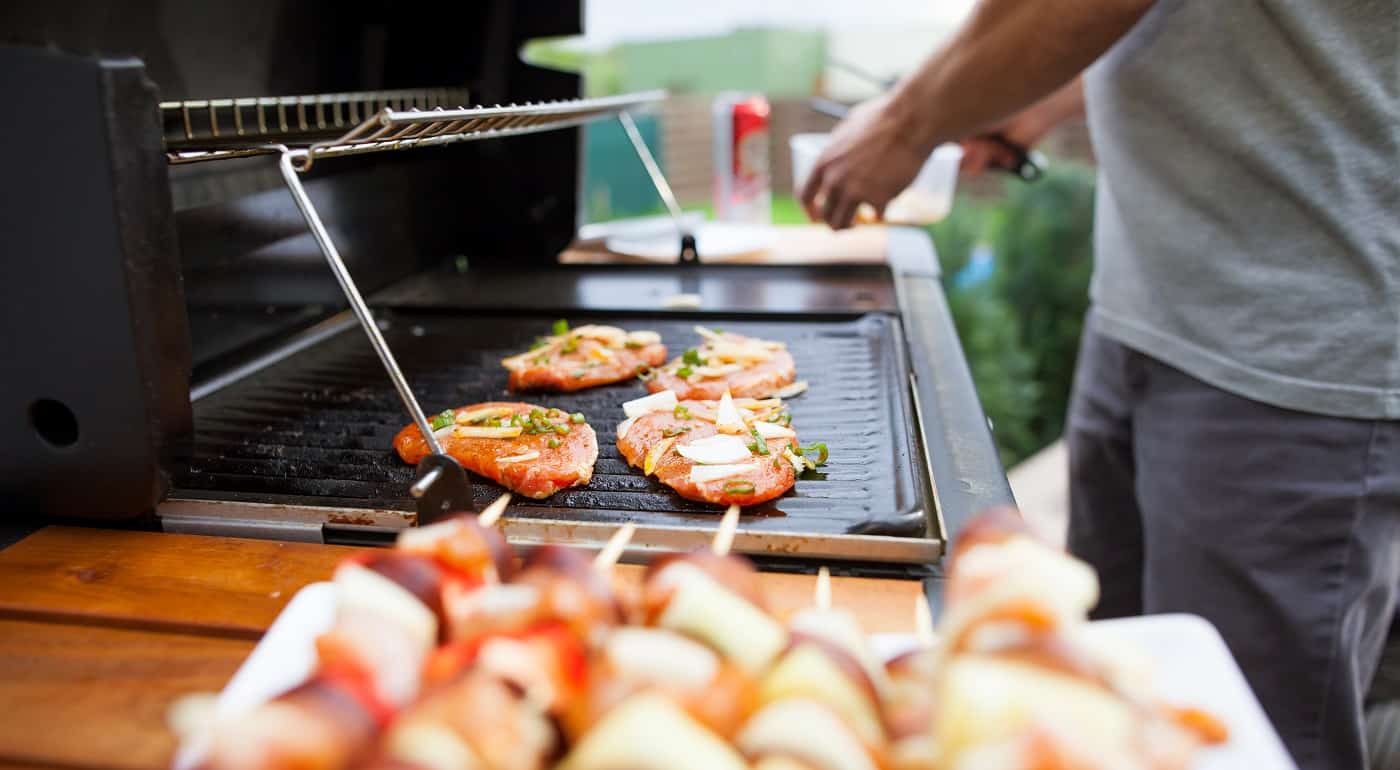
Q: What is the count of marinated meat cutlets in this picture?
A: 4